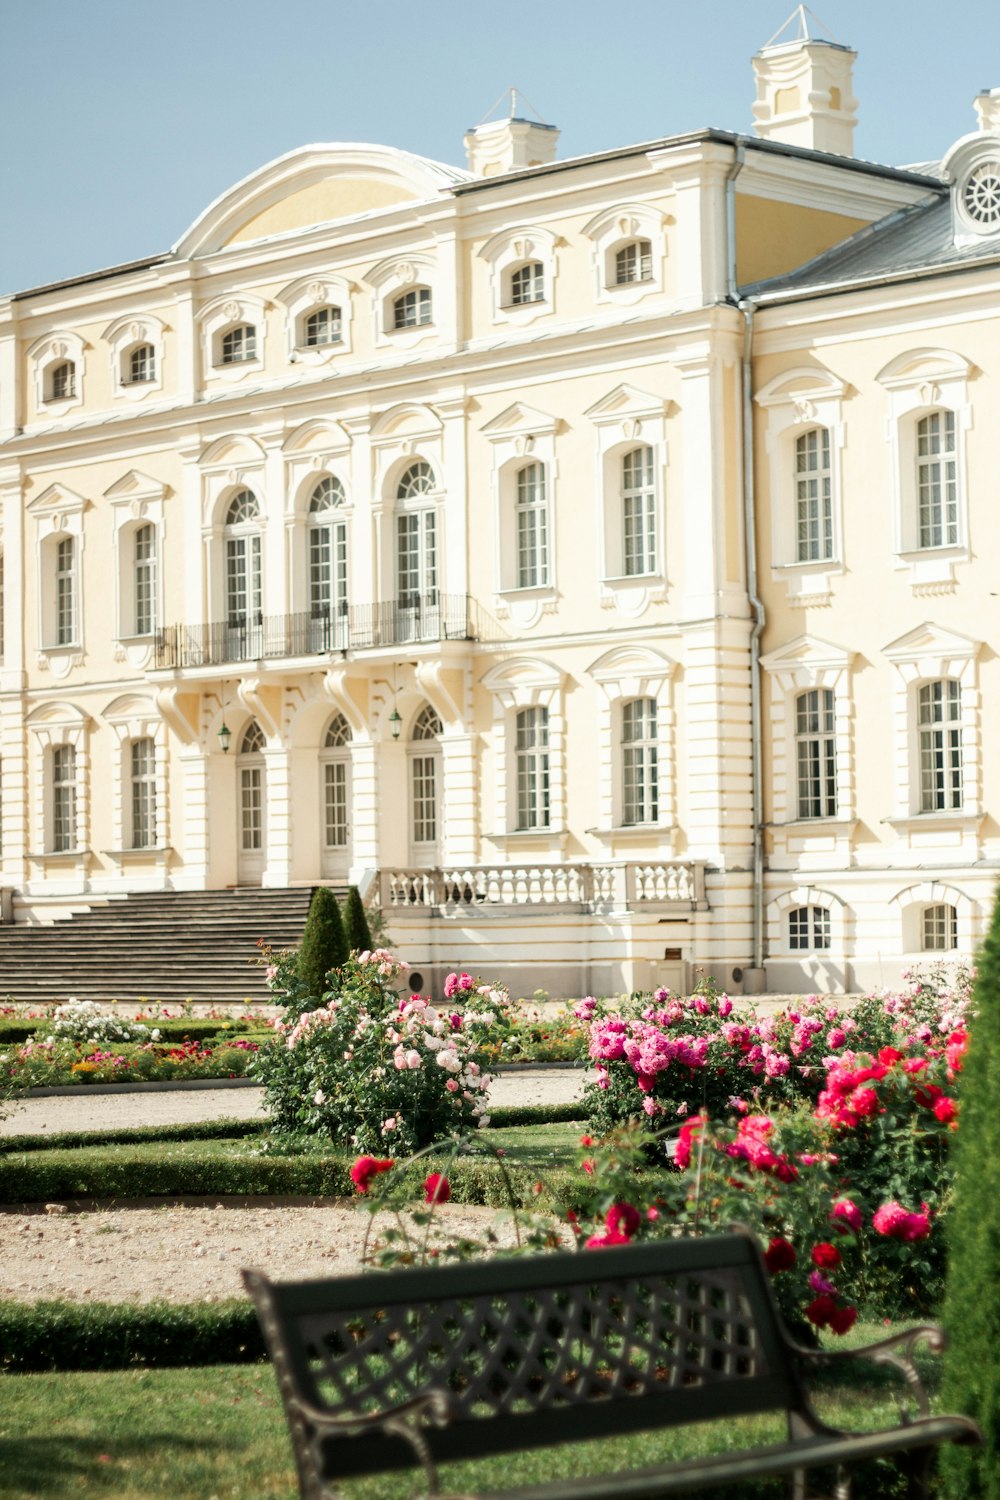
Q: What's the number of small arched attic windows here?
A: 7